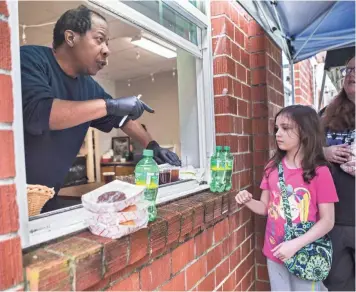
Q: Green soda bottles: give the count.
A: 3